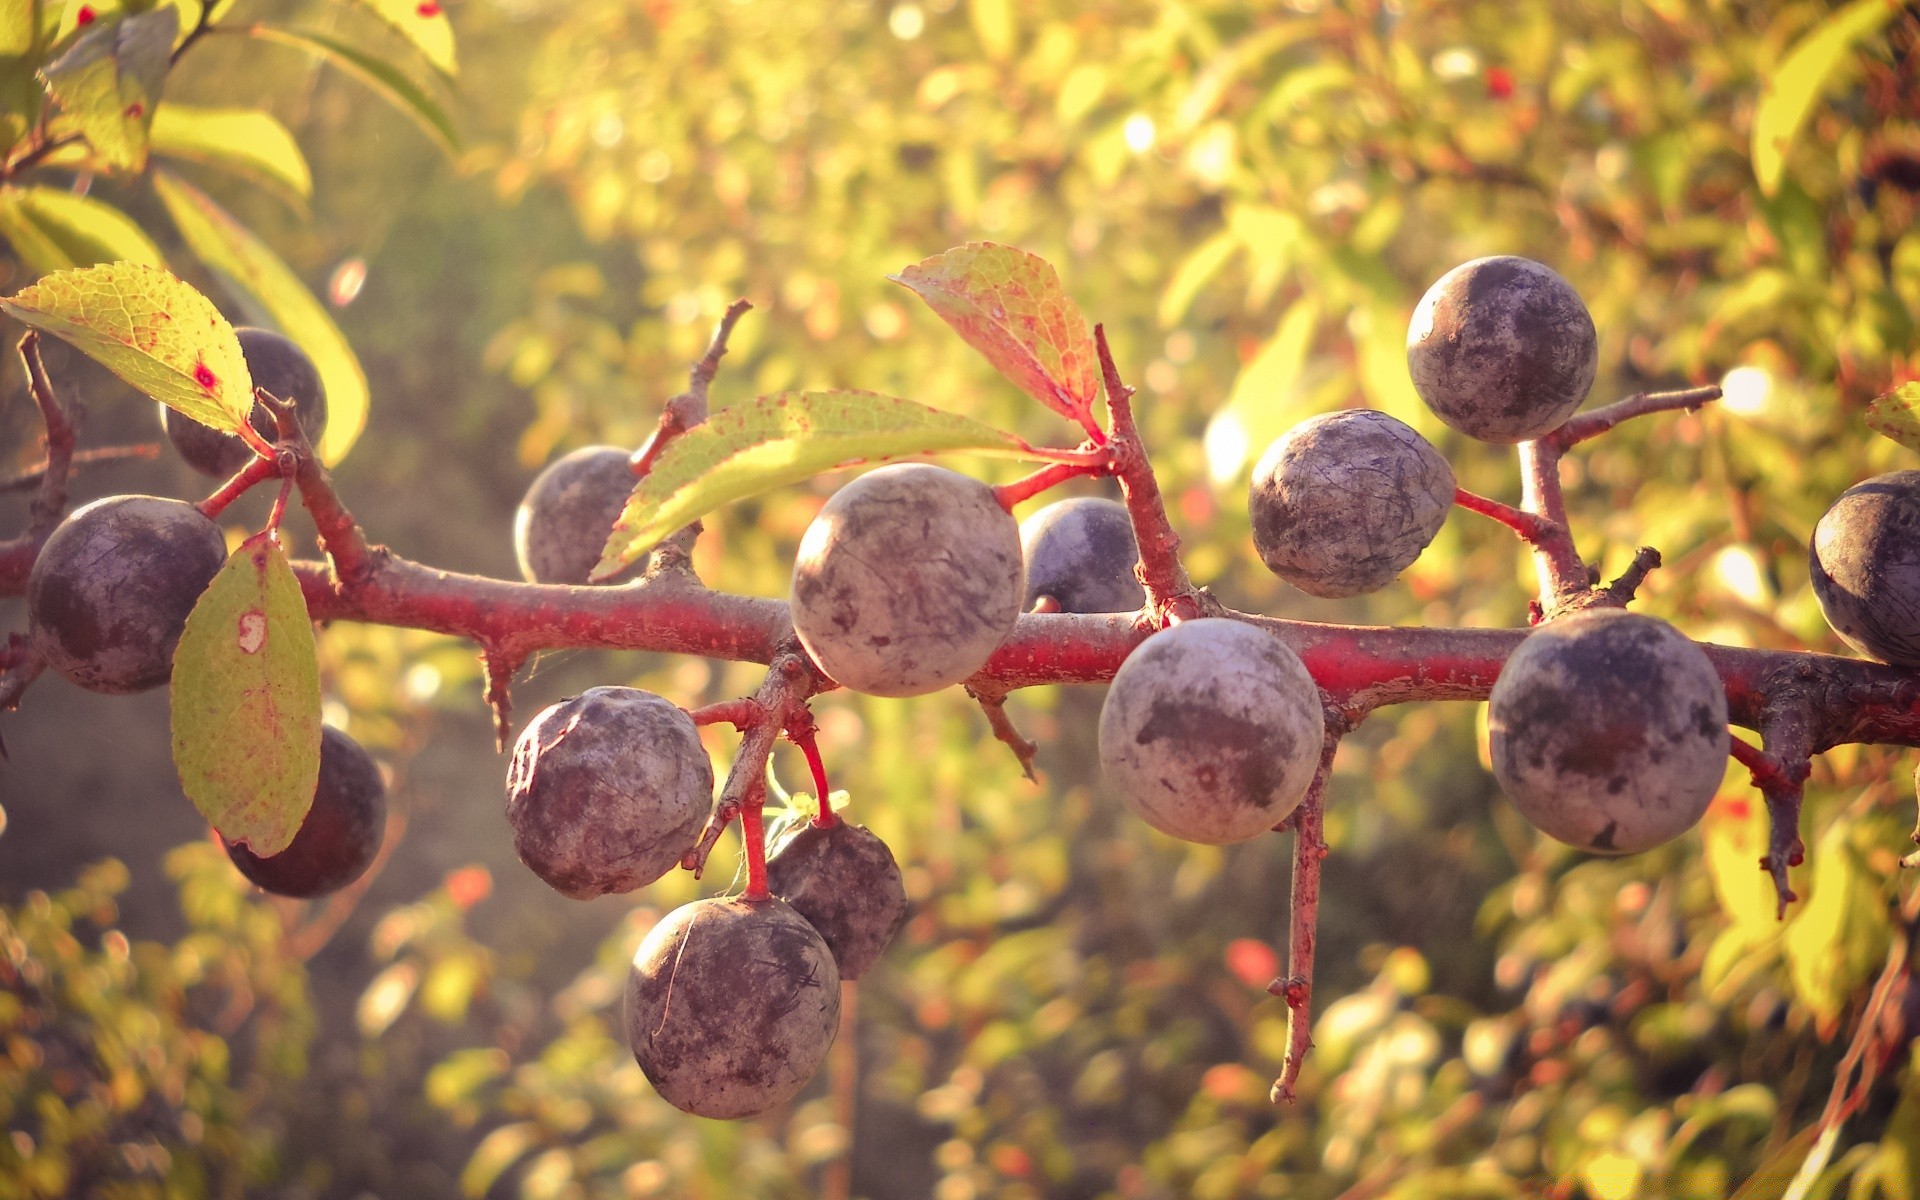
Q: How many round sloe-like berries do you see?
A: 14